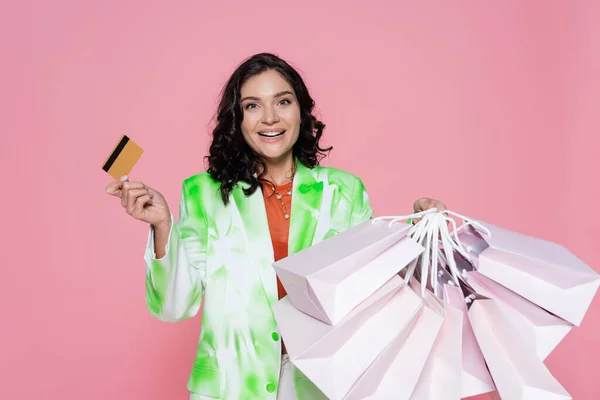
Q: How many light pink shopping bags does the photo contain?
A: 8